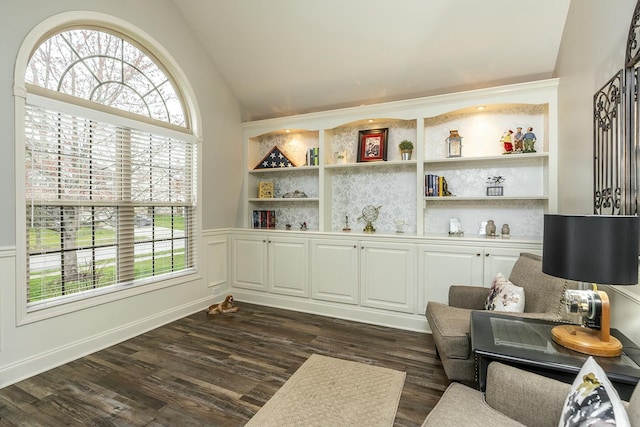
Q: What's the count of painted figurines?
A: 3